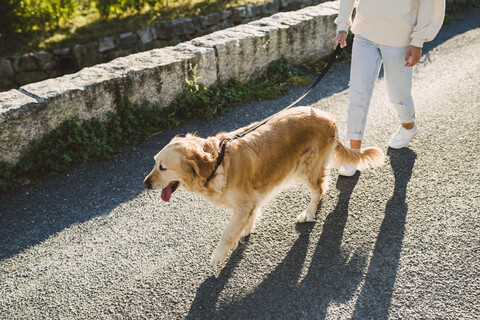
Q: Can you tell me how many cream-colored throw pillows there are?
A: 0